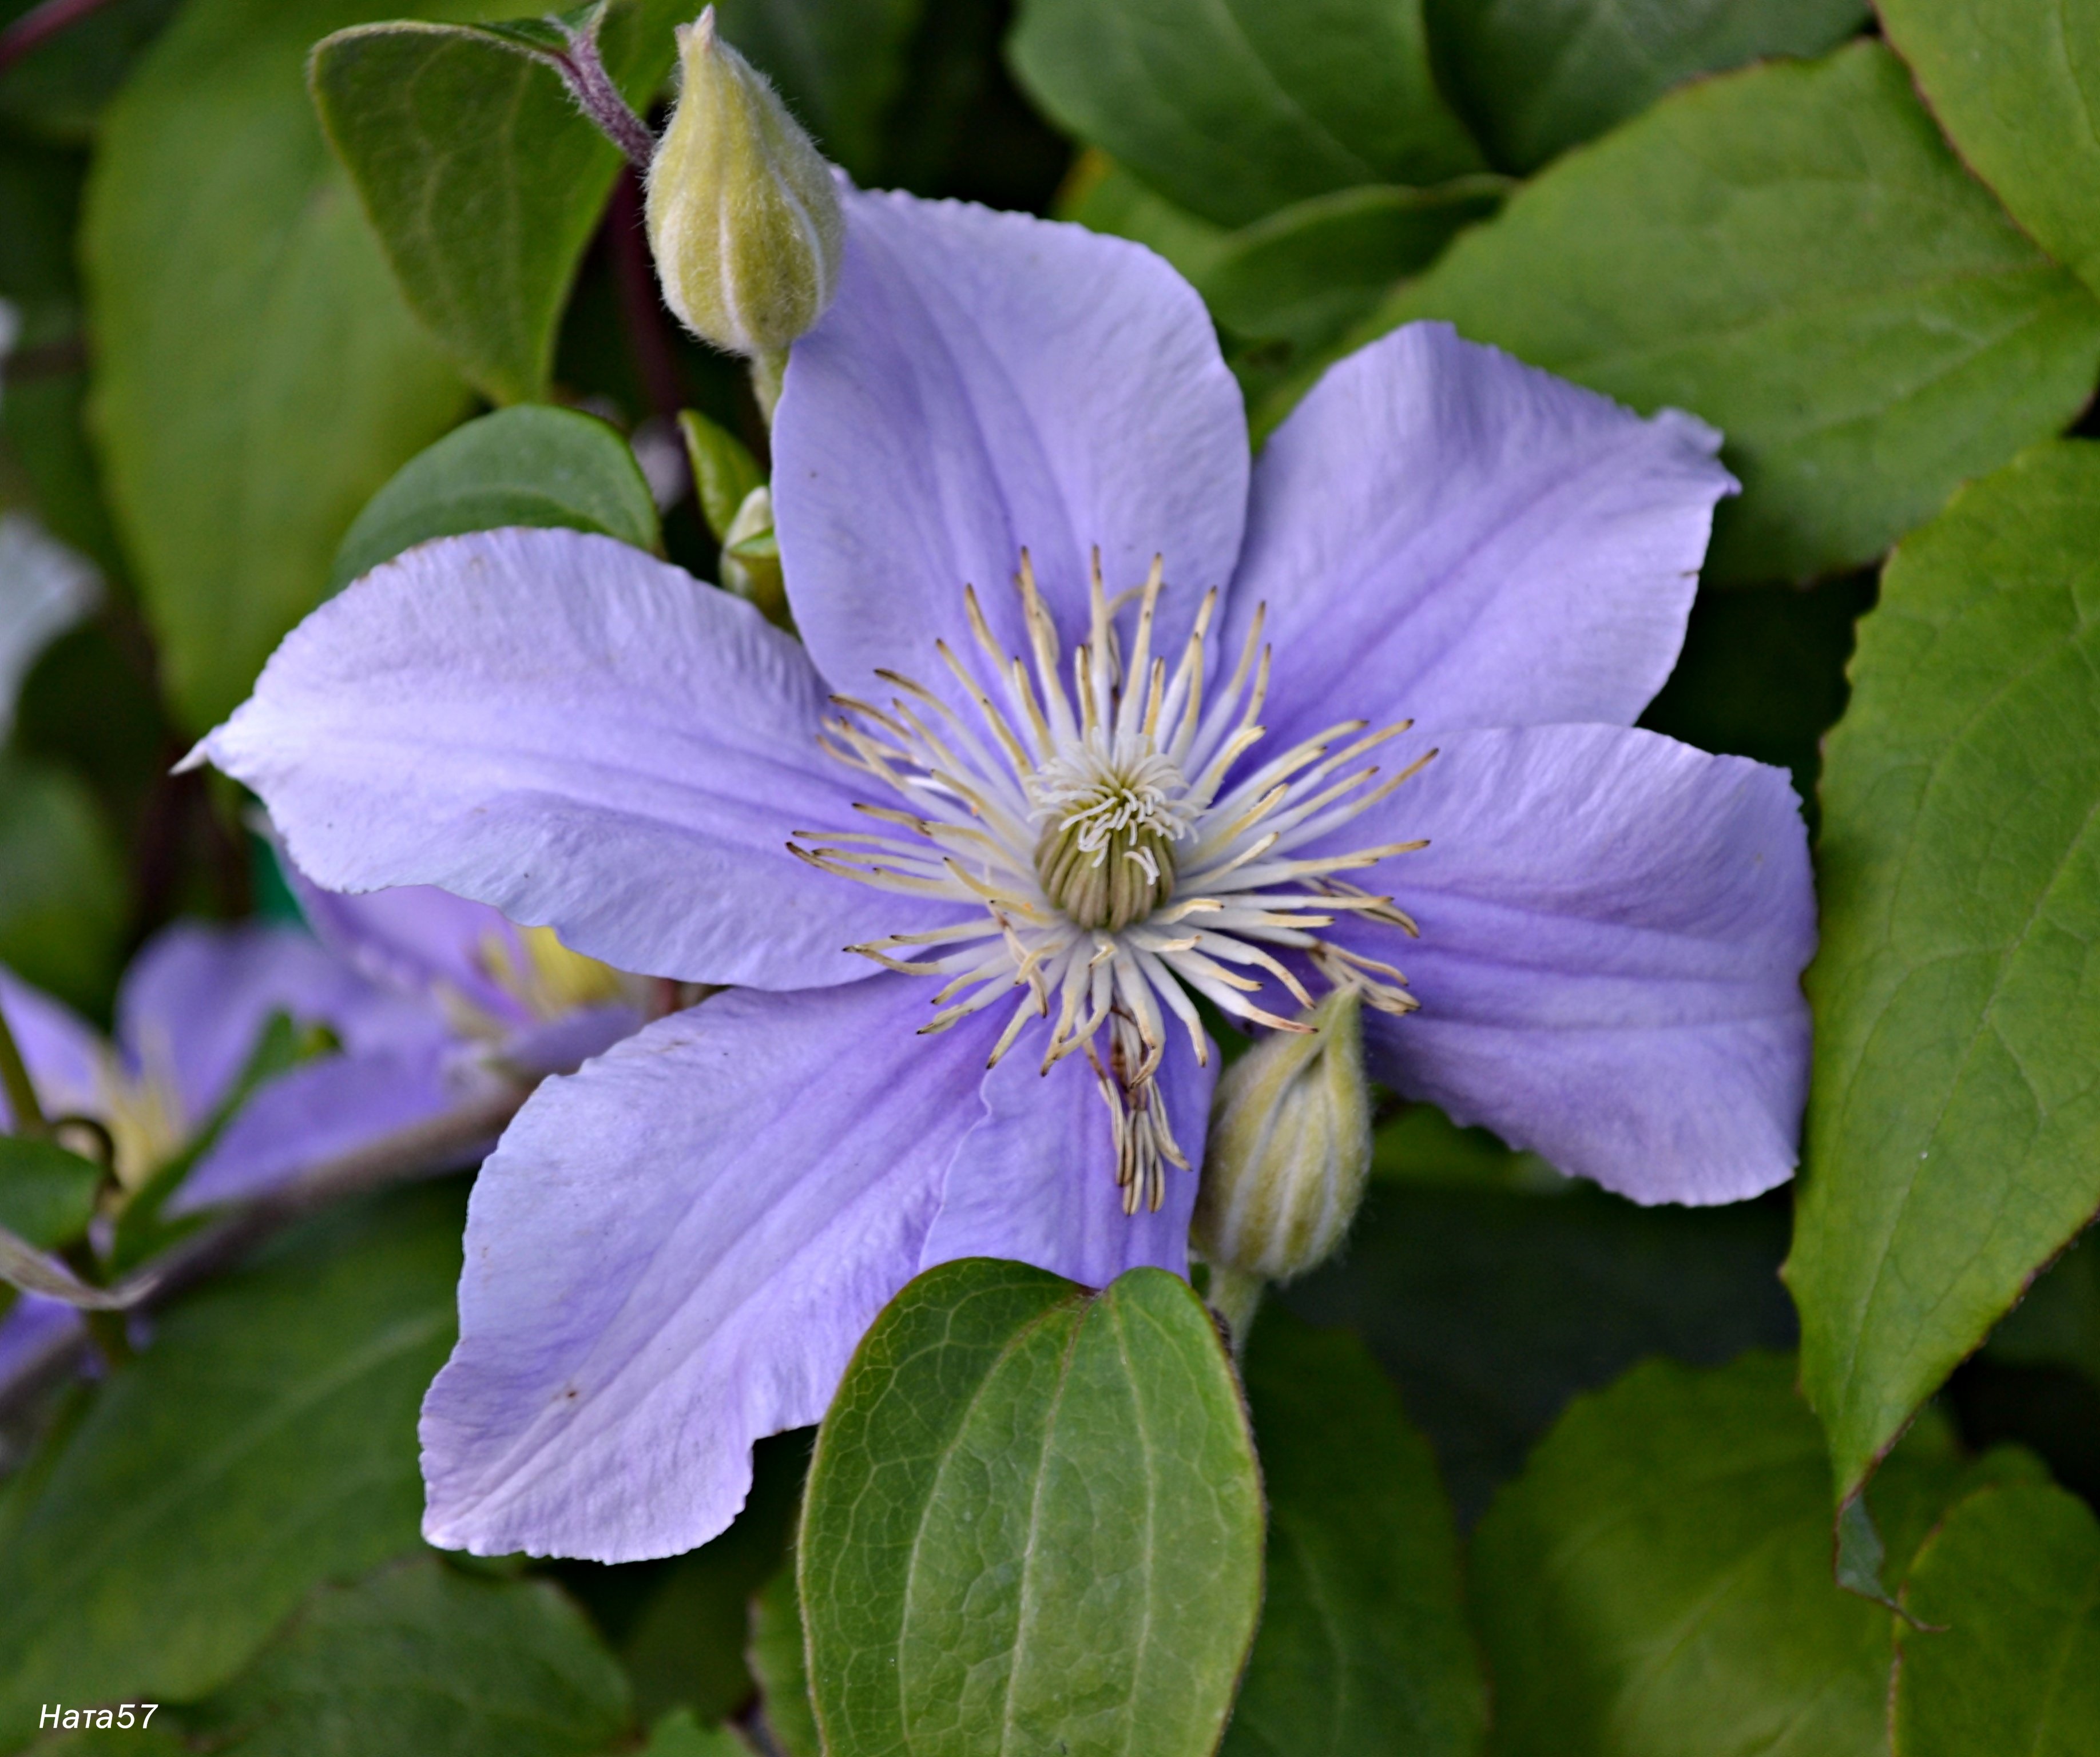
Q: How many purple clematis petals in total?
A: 6